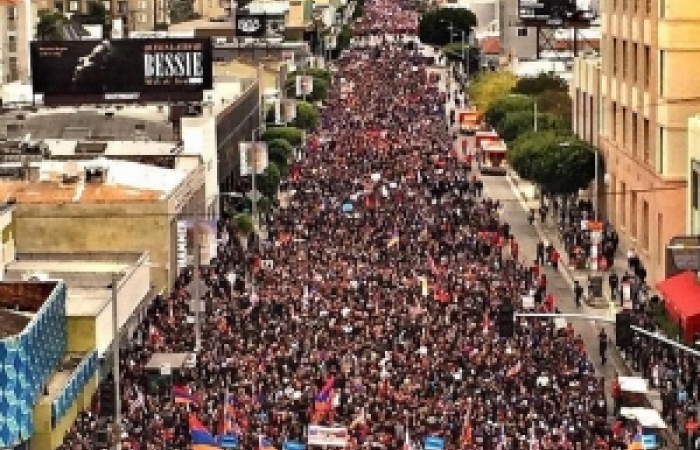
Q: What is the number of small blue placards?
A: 5